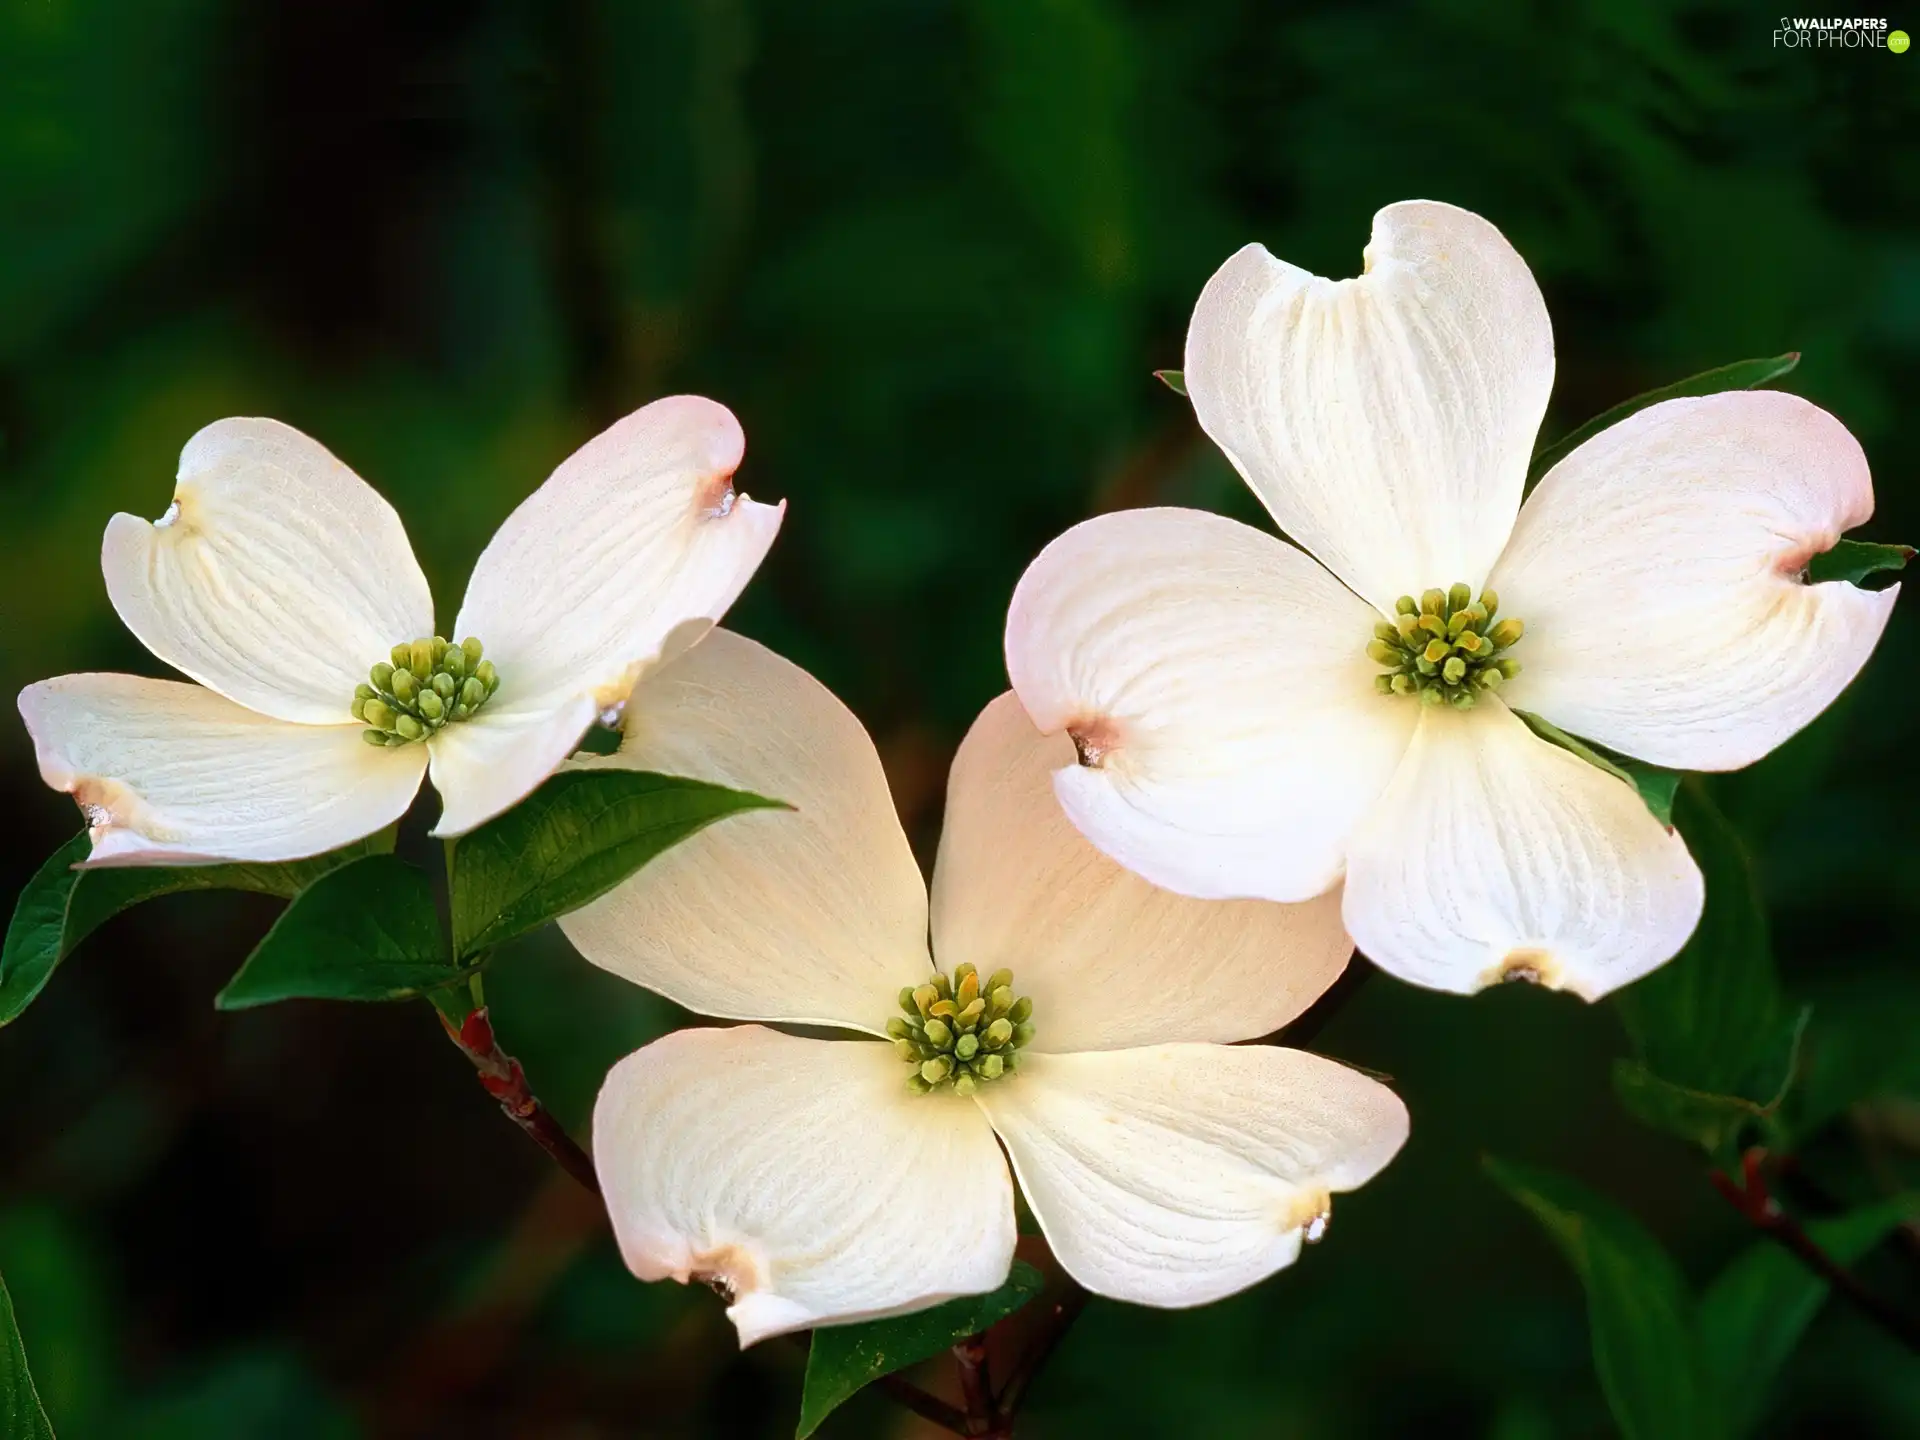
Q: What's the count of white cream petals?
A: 12